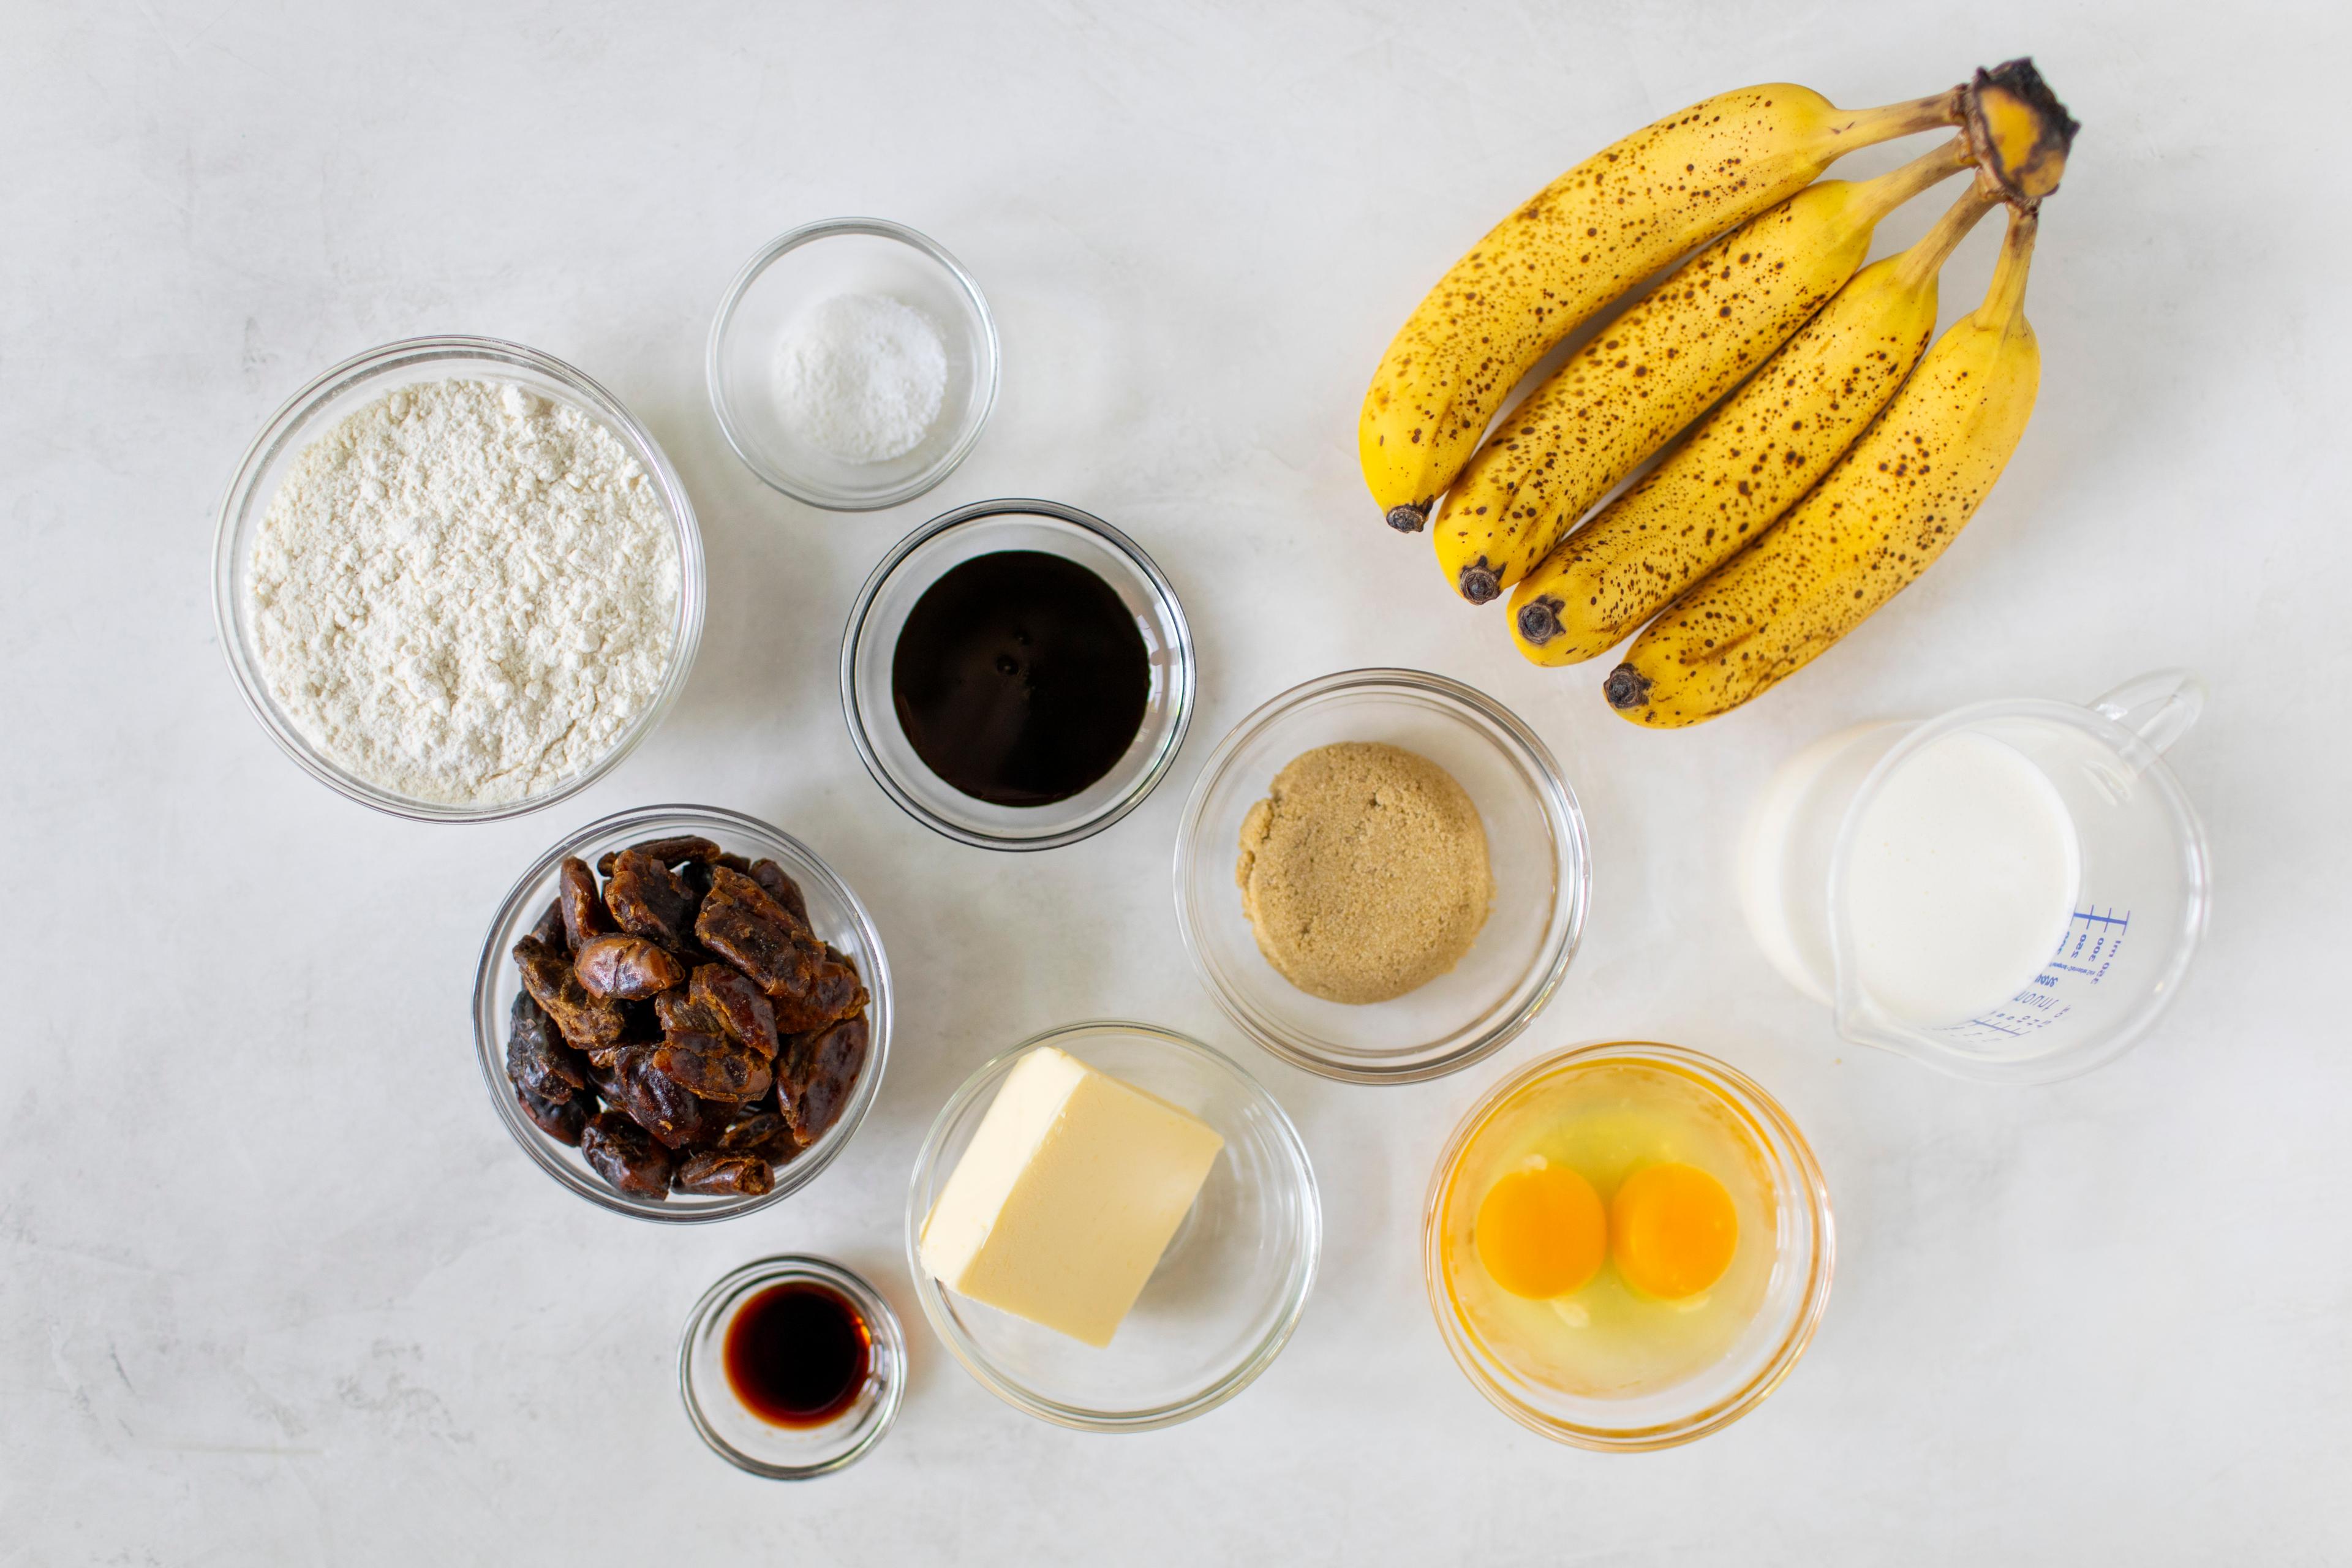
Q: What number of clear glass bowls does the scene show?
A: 8